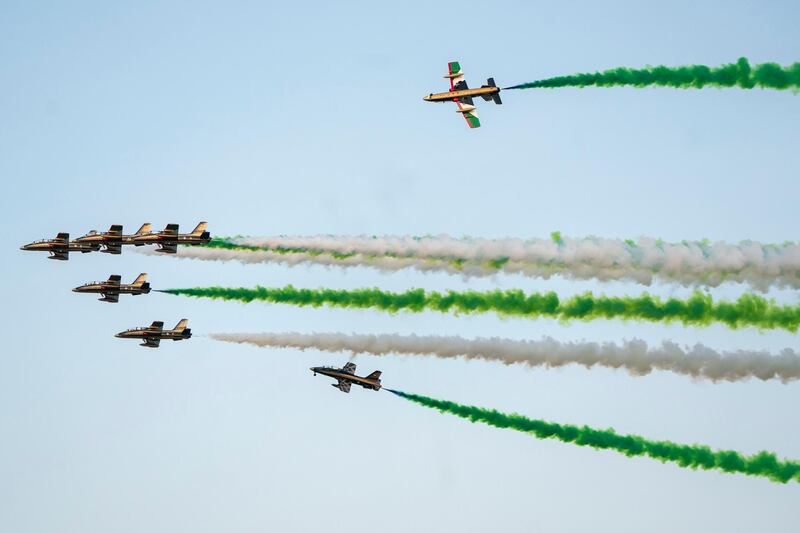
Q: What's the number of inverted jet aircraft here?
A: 1